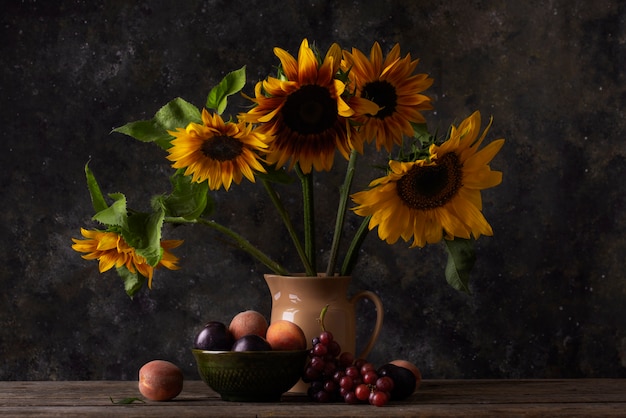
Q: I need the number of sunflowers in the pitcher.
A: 5